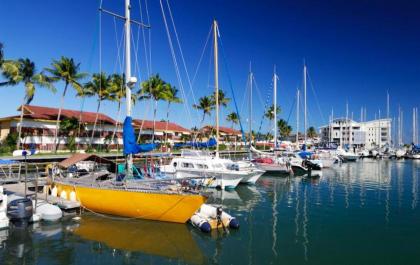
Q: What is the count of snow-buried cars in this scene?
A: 0